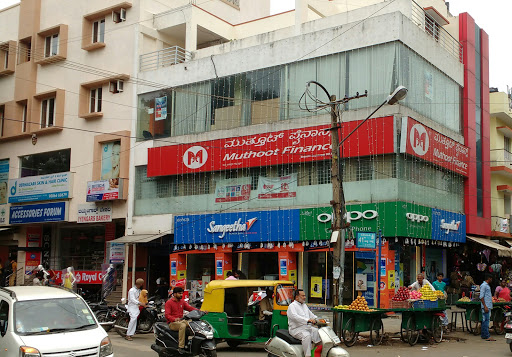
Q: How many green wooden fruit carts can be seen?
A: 3